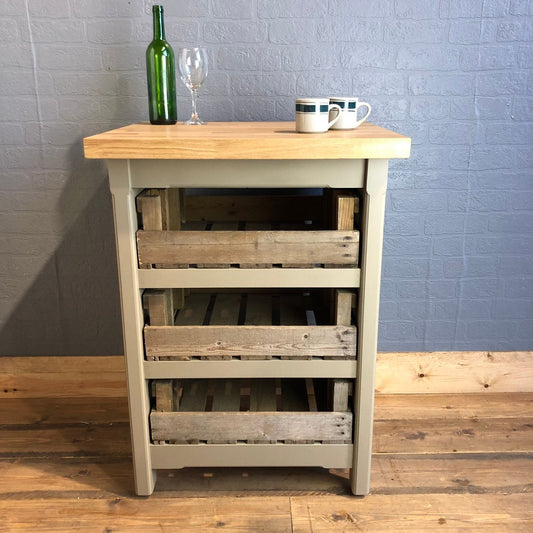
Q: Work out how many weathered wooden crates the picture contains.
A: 3